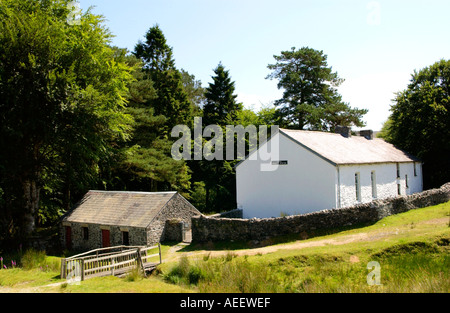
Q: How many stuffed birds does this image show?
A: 0